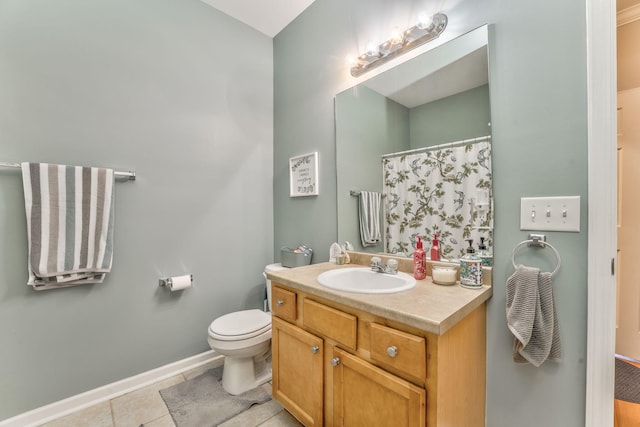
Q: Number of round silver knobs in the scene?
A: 4